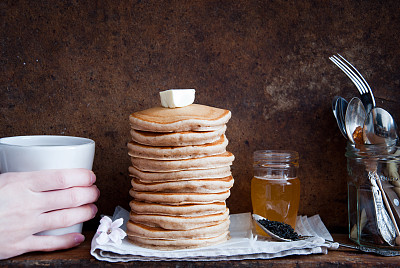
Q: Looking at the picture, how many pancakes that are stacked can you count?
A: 11